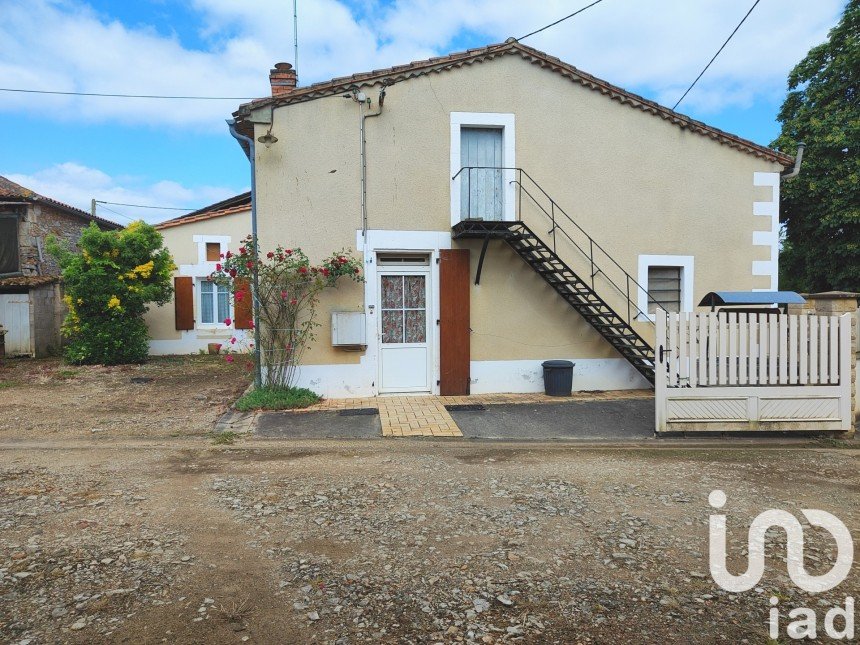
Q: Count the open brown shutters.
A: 3